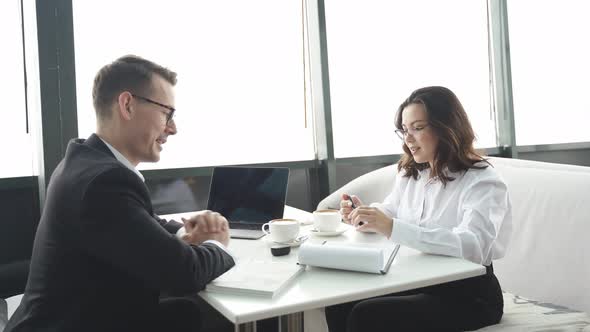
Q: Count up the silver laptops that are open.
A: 1